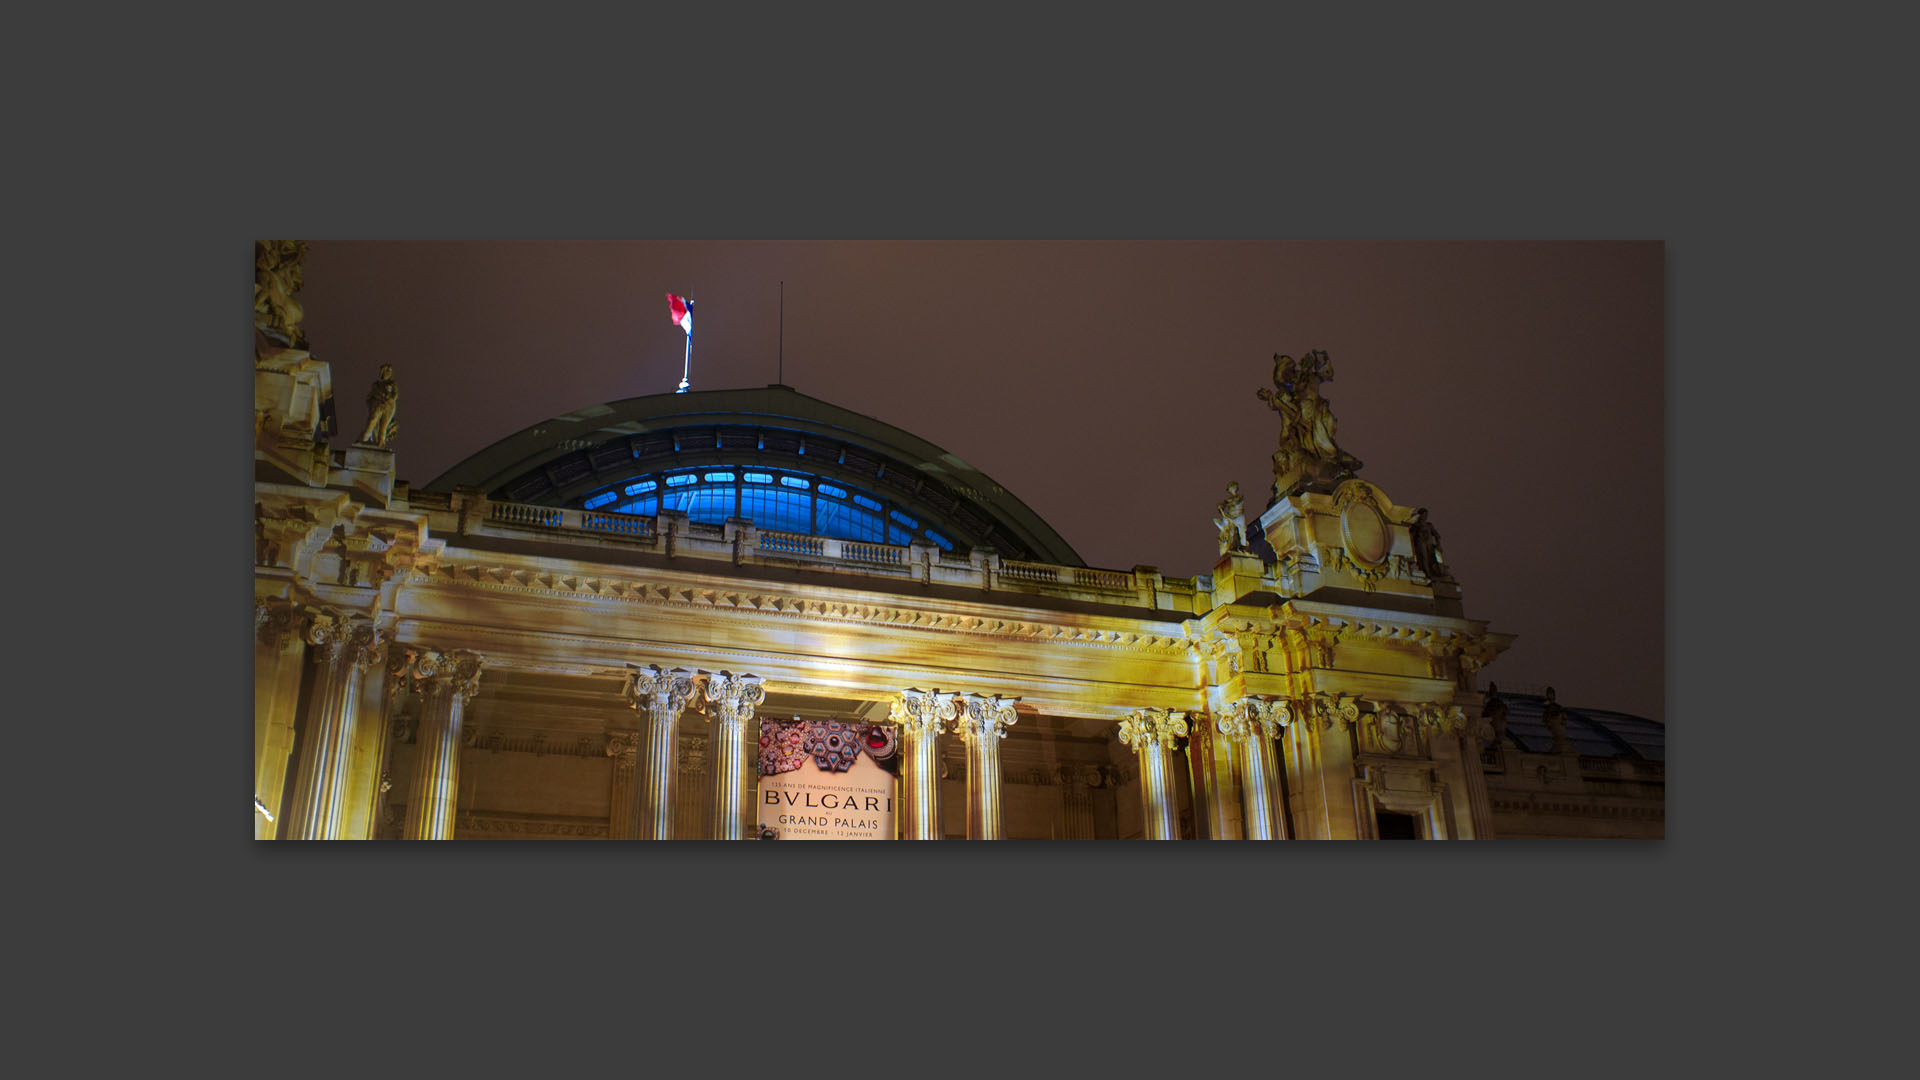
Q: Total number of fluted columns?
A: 8